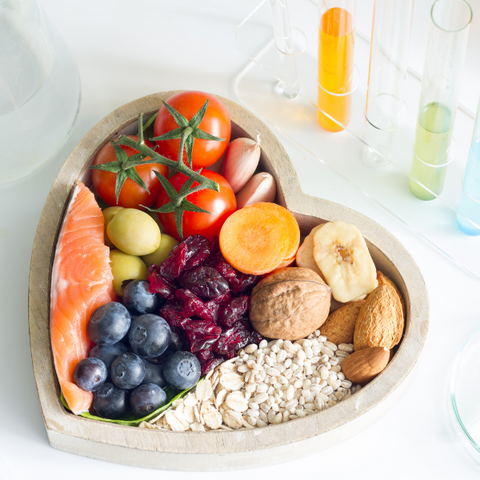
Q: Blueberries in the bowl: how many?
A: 11